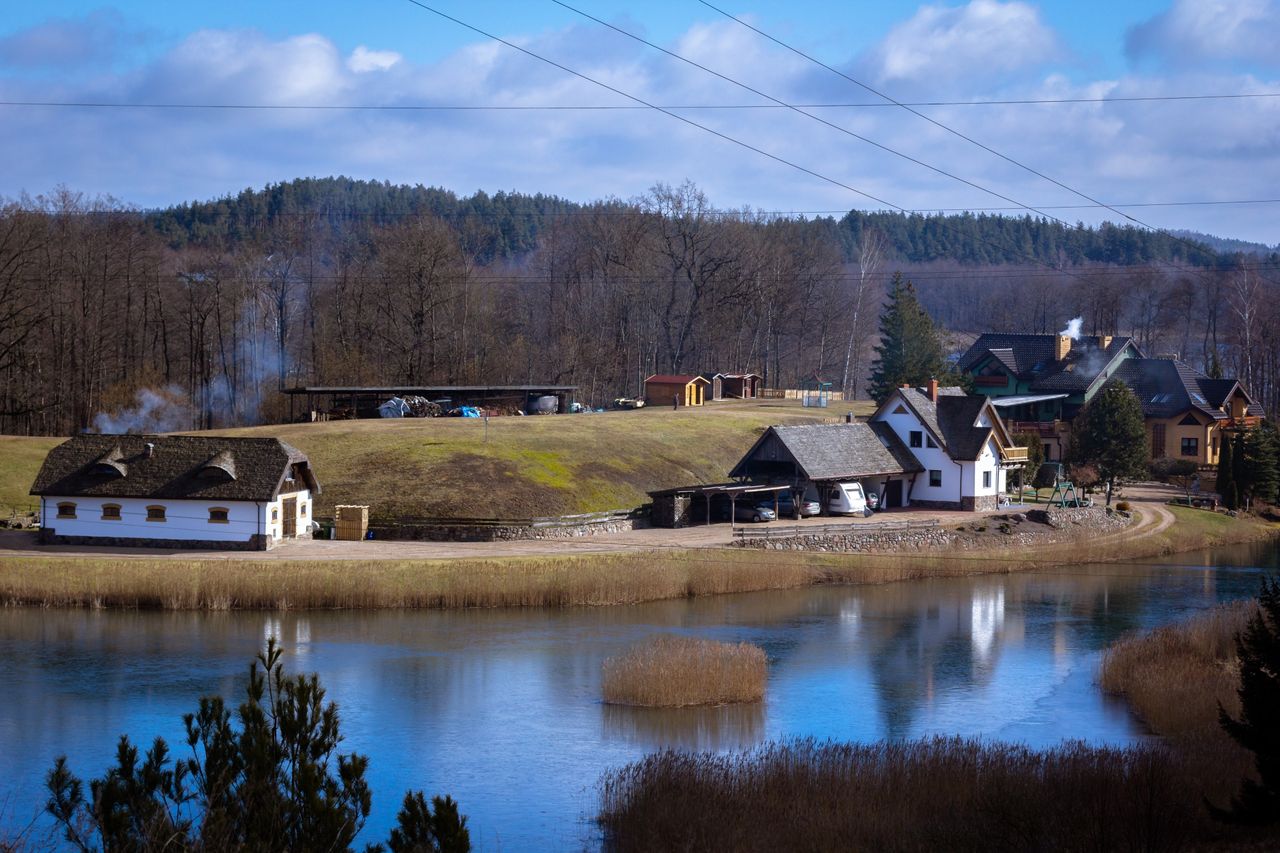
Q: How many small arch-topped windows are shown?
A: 6